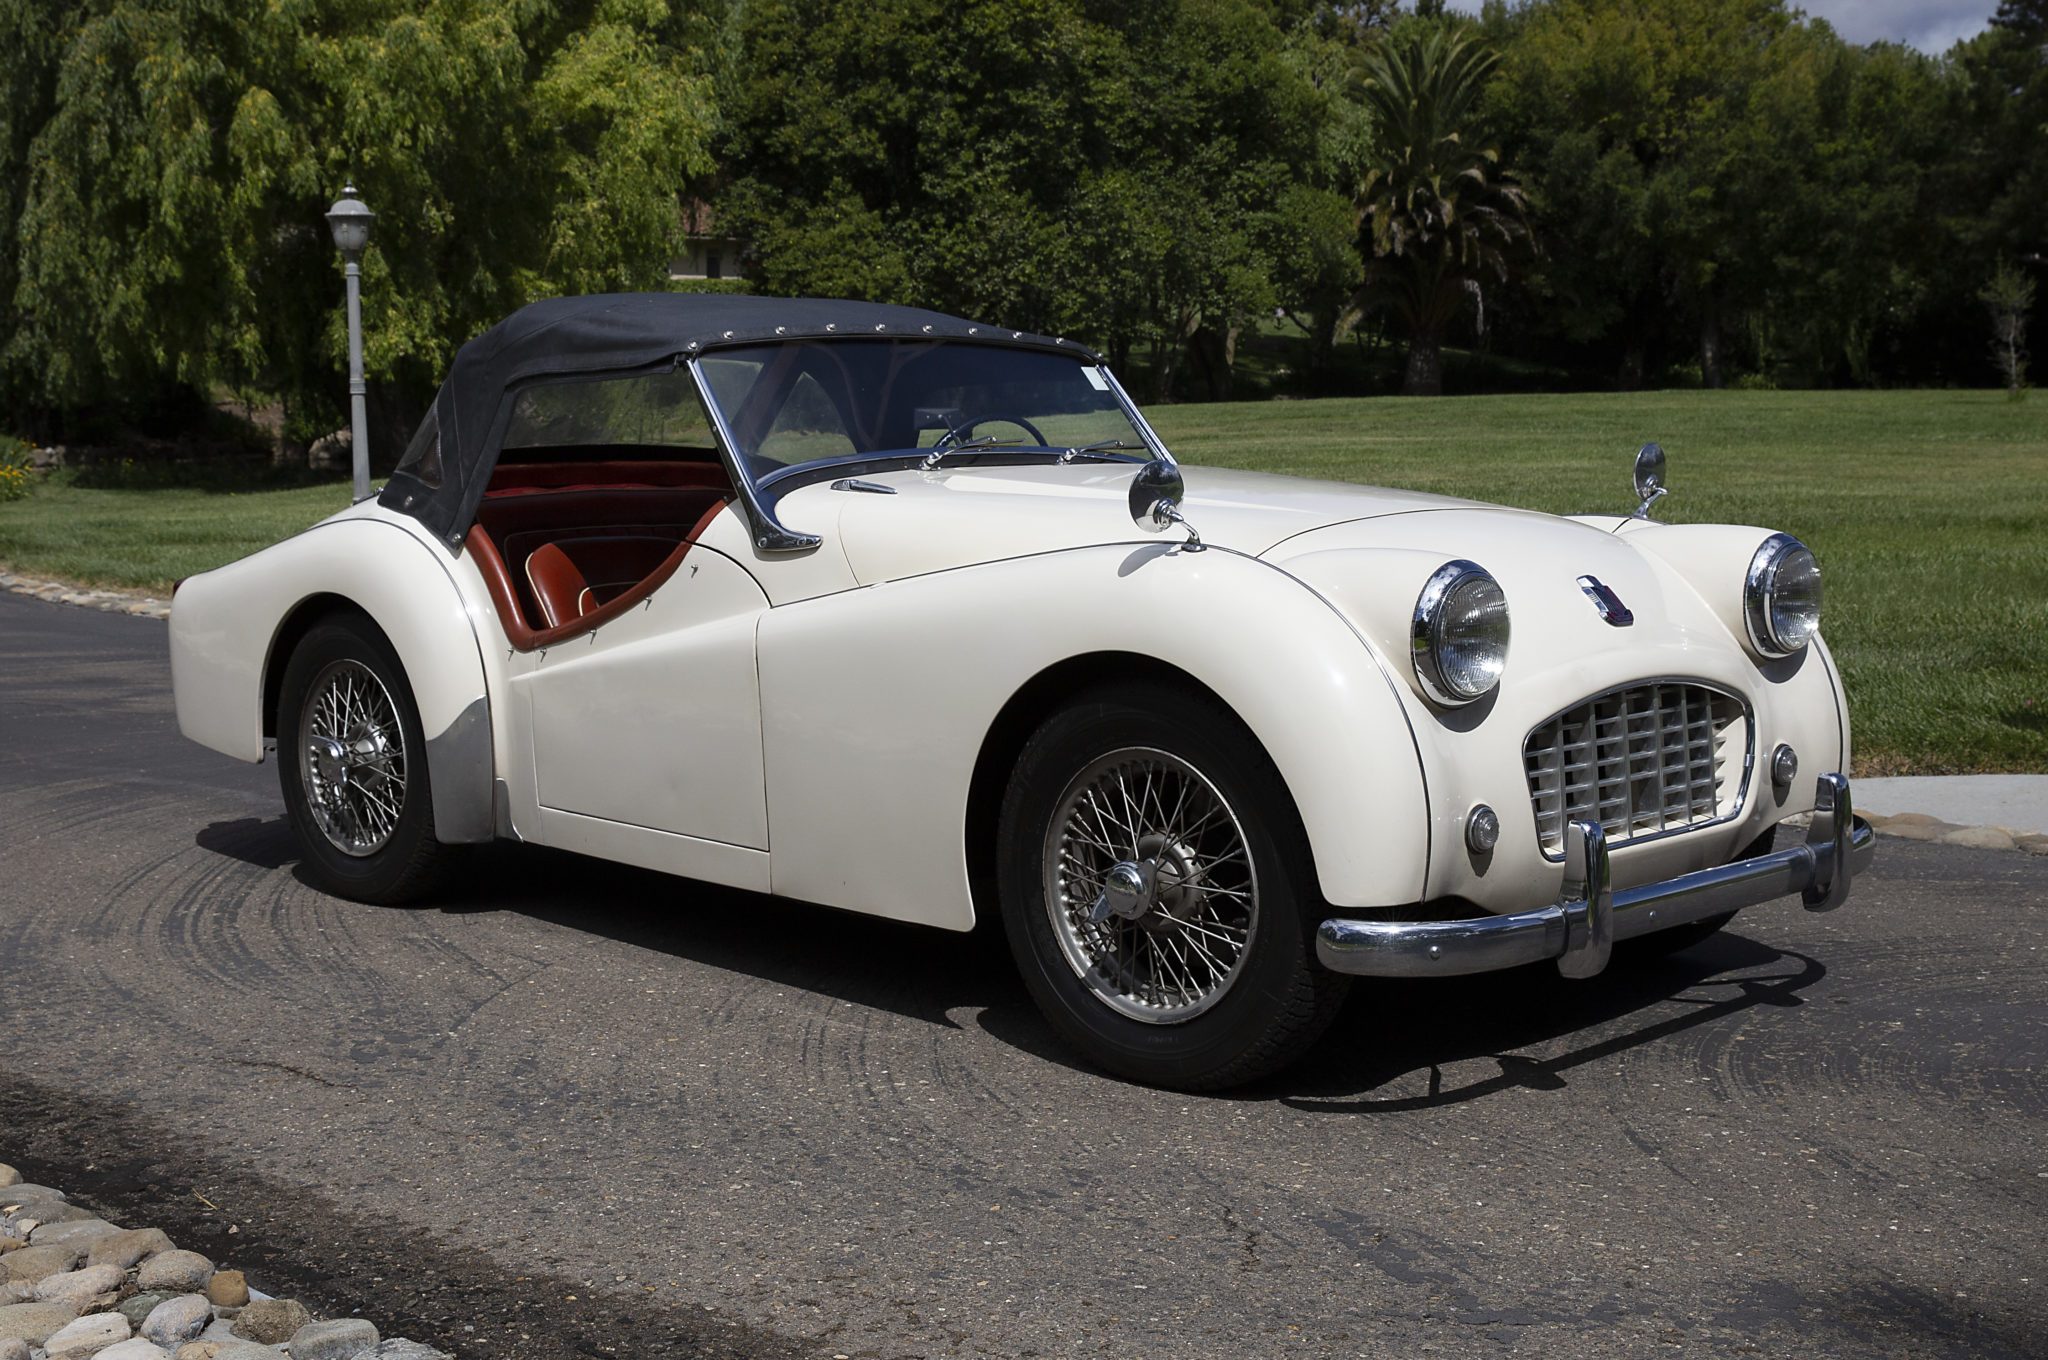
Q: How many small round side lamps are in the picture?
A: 2